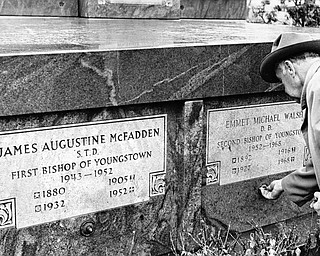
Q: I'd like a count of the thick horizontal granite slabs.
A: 1